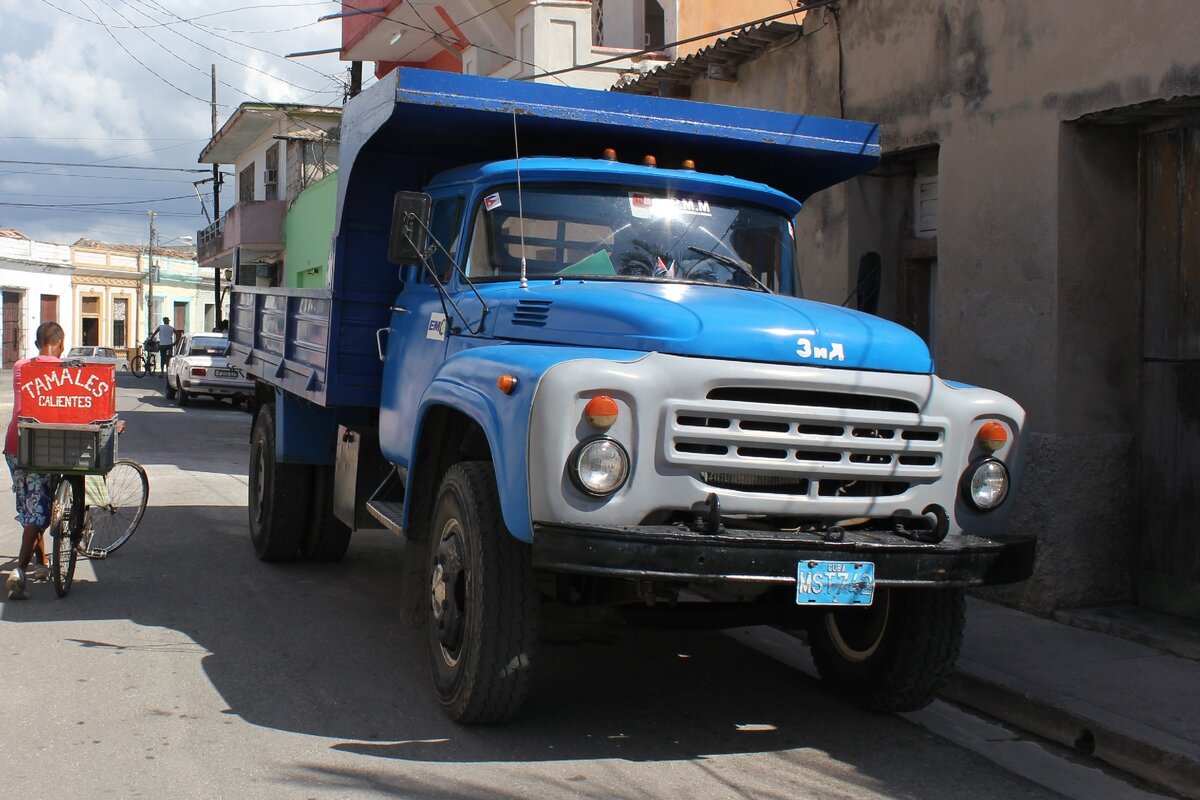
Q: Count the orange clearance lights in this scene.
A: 3